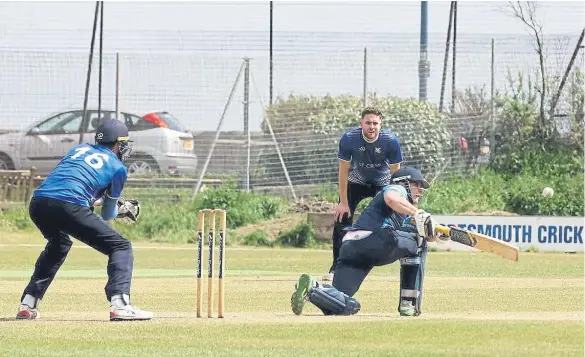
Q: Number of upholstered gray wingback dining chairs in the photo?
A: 0